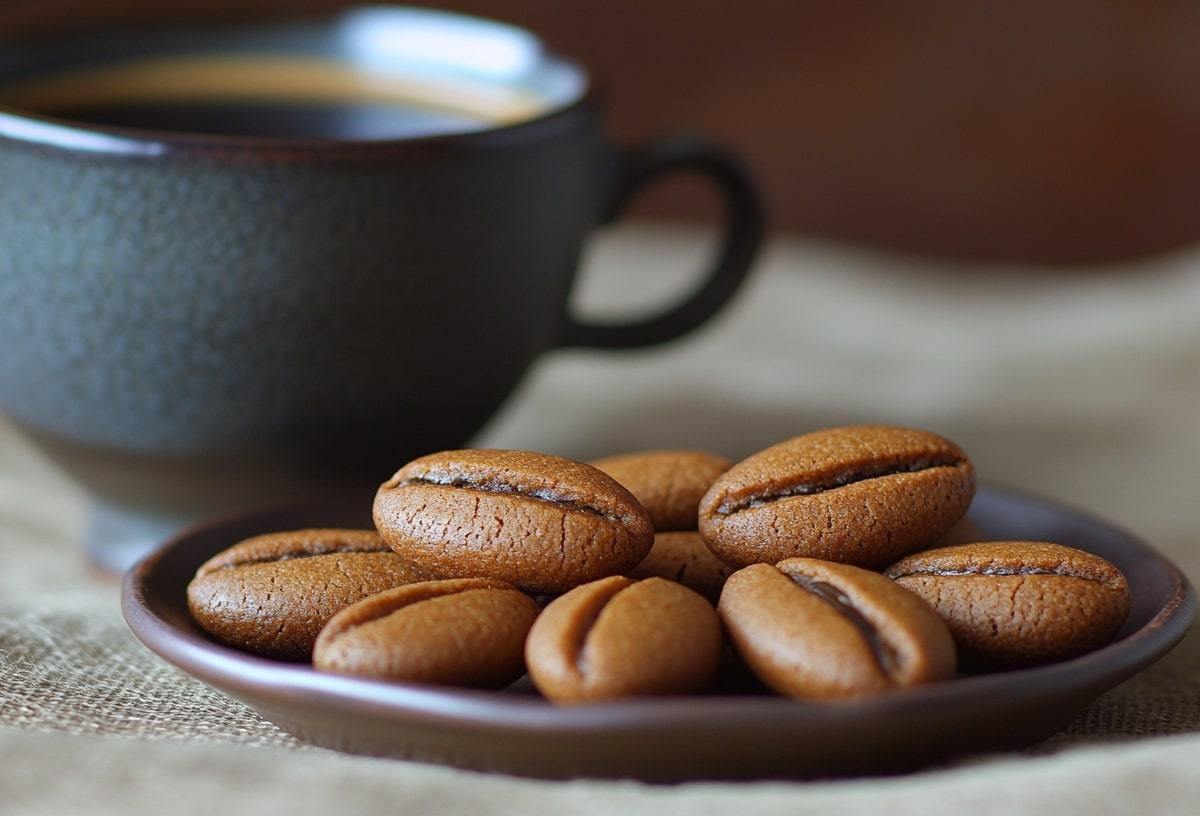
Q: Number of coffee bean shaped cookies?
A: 9